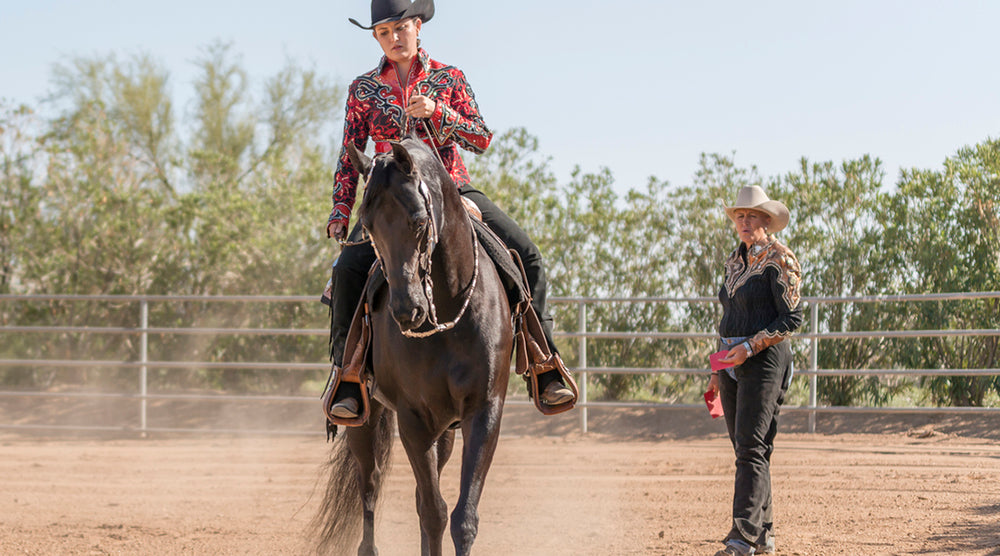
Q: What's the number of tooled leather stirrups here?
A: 2